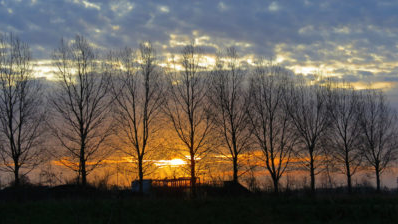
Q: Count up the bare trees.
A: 9